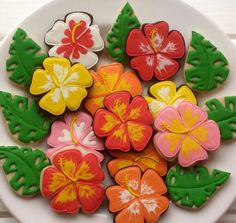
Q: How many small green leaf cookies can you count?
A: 7